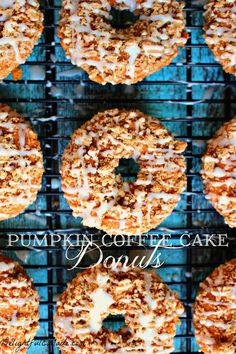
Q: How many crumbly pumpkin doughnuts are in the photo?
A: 9